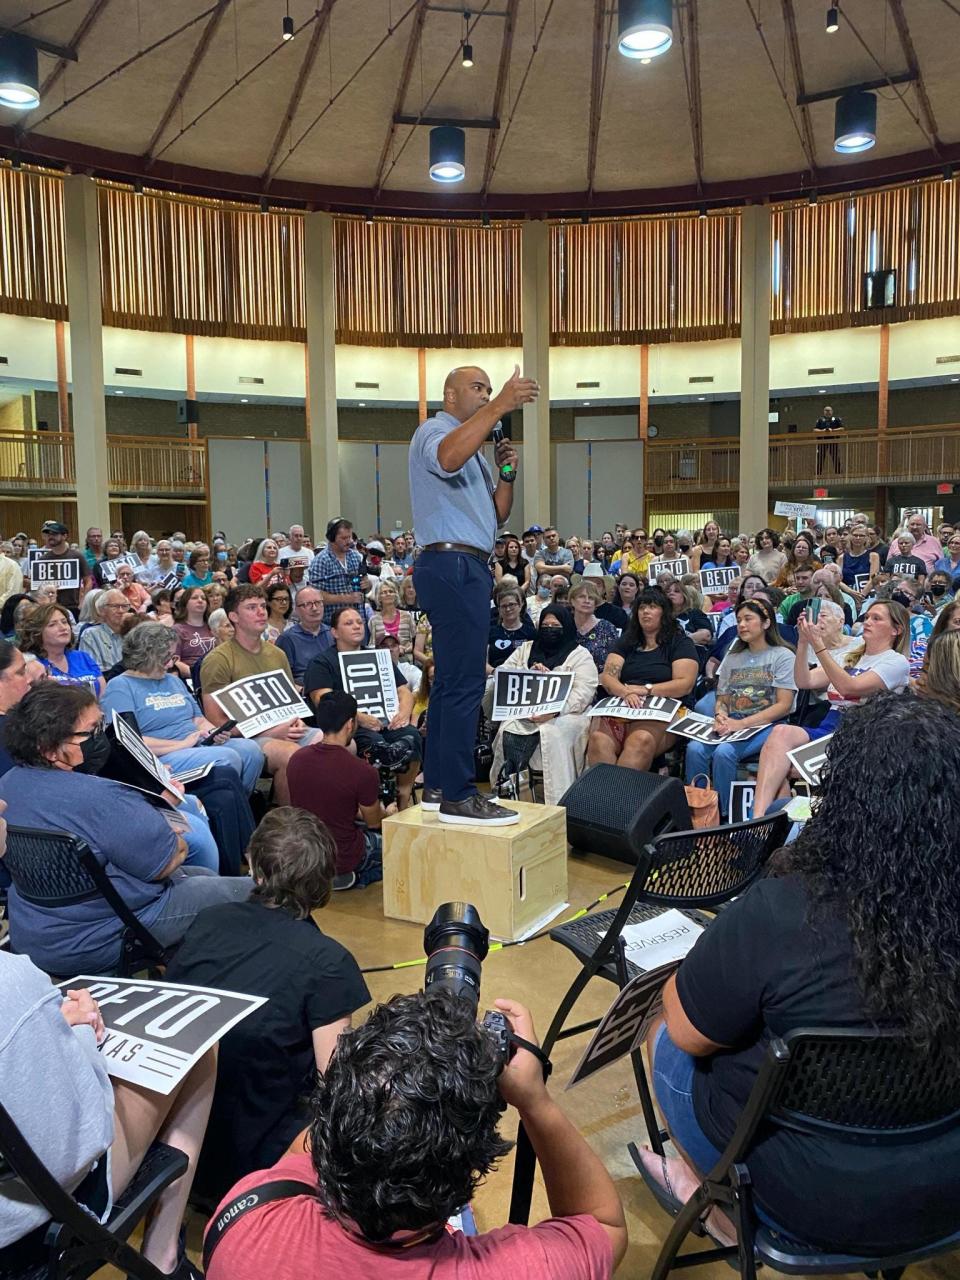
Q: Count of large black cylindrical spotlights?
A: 4